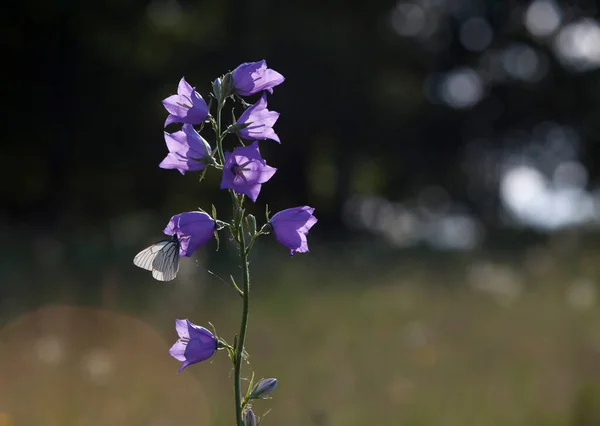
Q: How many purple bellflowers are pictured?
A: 8